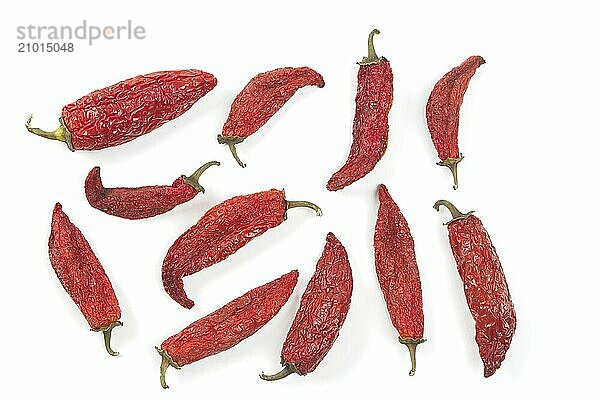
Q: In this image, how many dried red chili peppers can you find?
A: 11